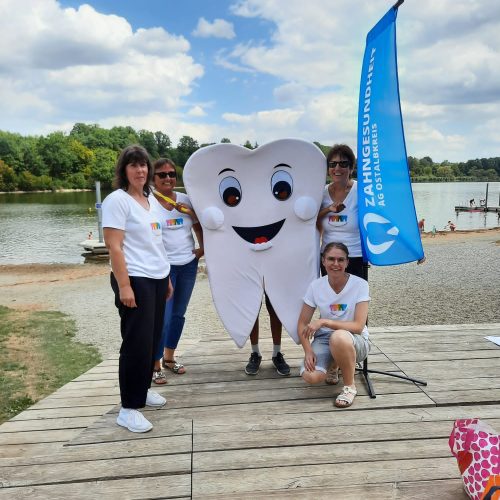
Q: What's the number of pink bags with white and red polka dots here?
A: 1